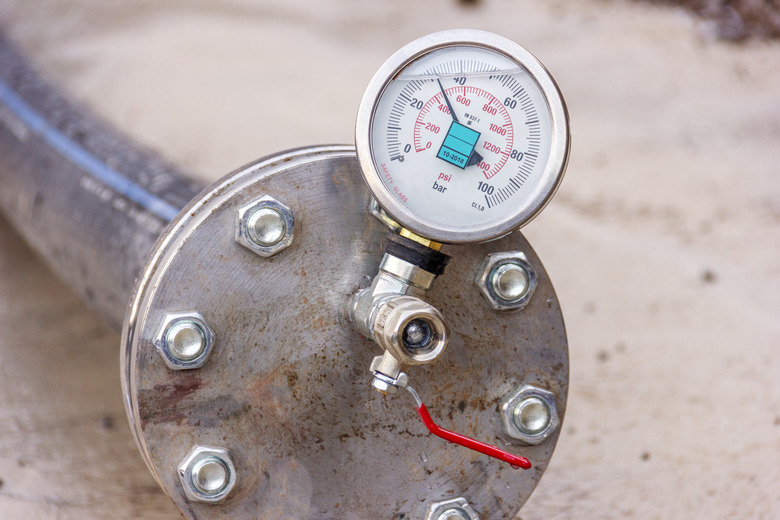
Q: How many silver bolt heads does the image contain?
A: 6